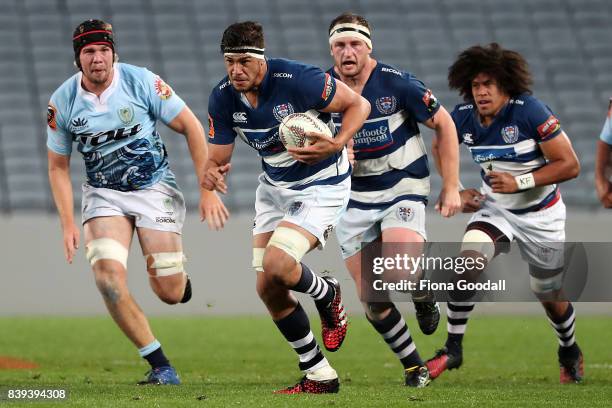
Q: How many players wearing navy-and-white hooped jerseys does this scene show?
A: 3